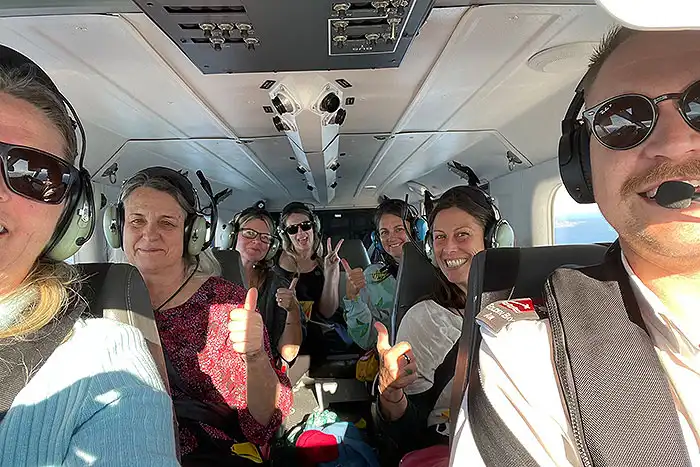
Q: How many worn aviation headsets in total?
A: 7